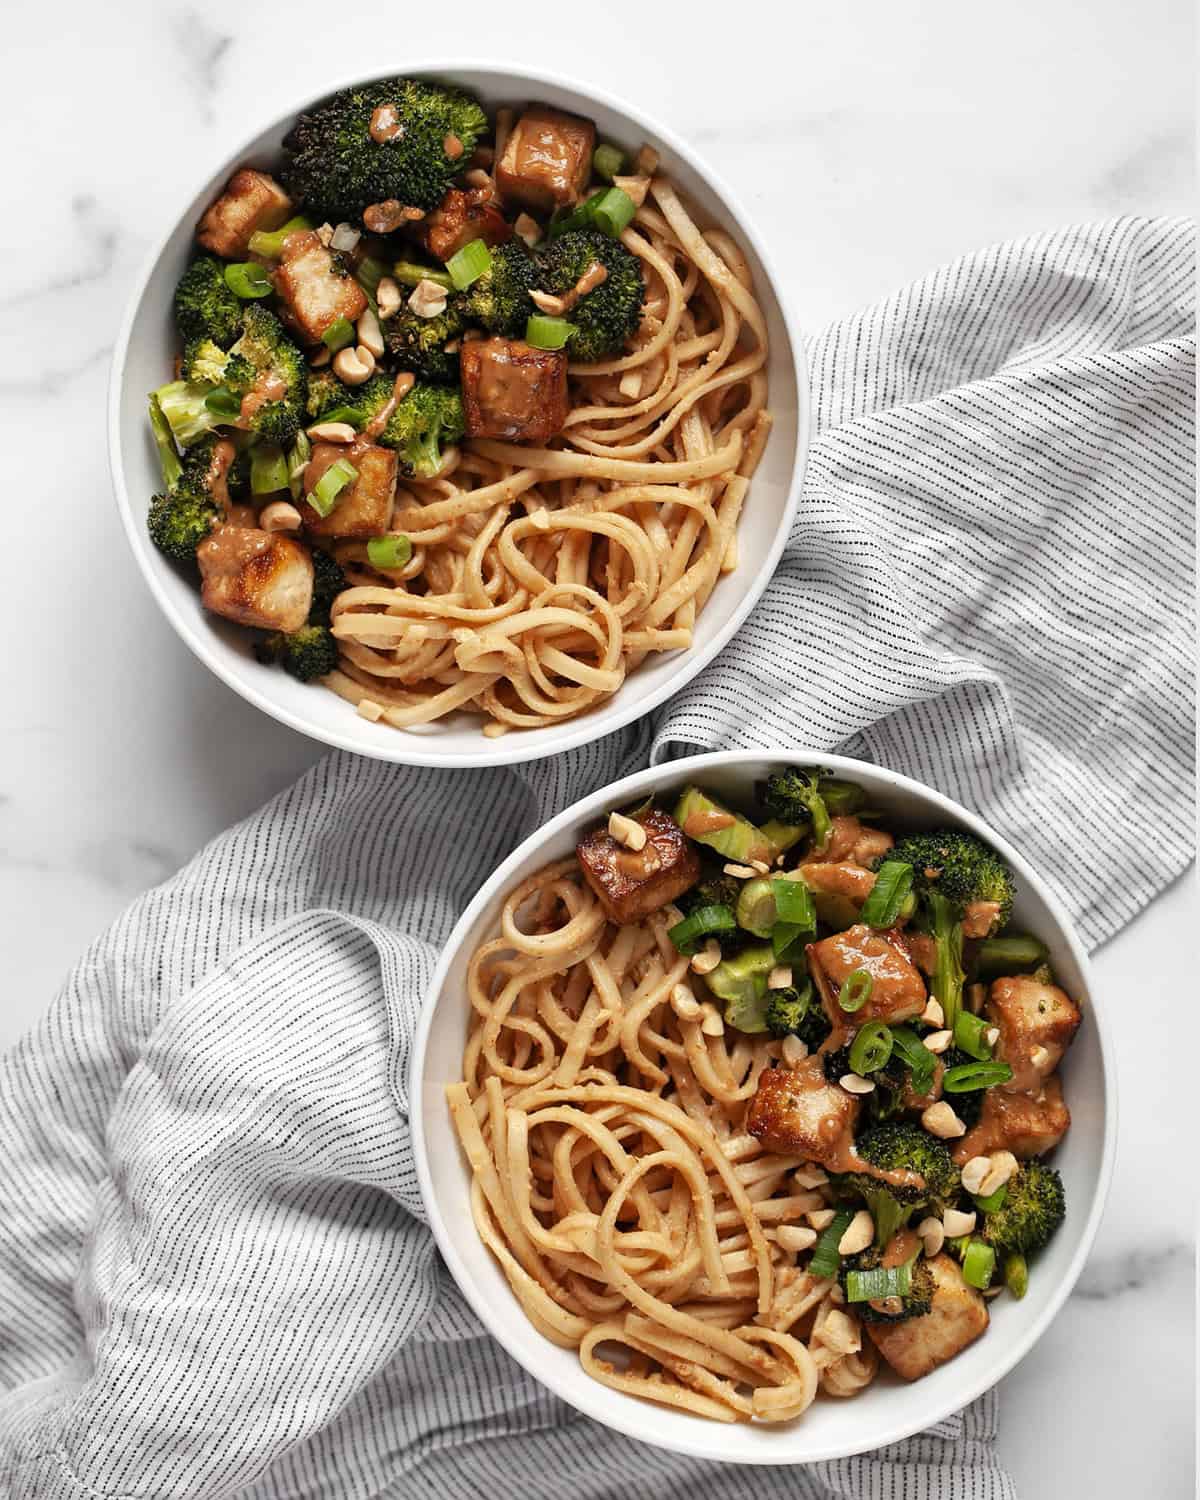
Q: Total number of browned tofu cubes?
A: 14